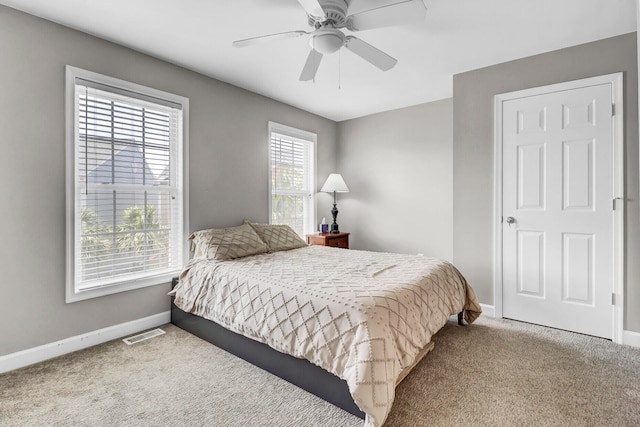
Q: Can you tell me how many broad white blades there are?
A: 5